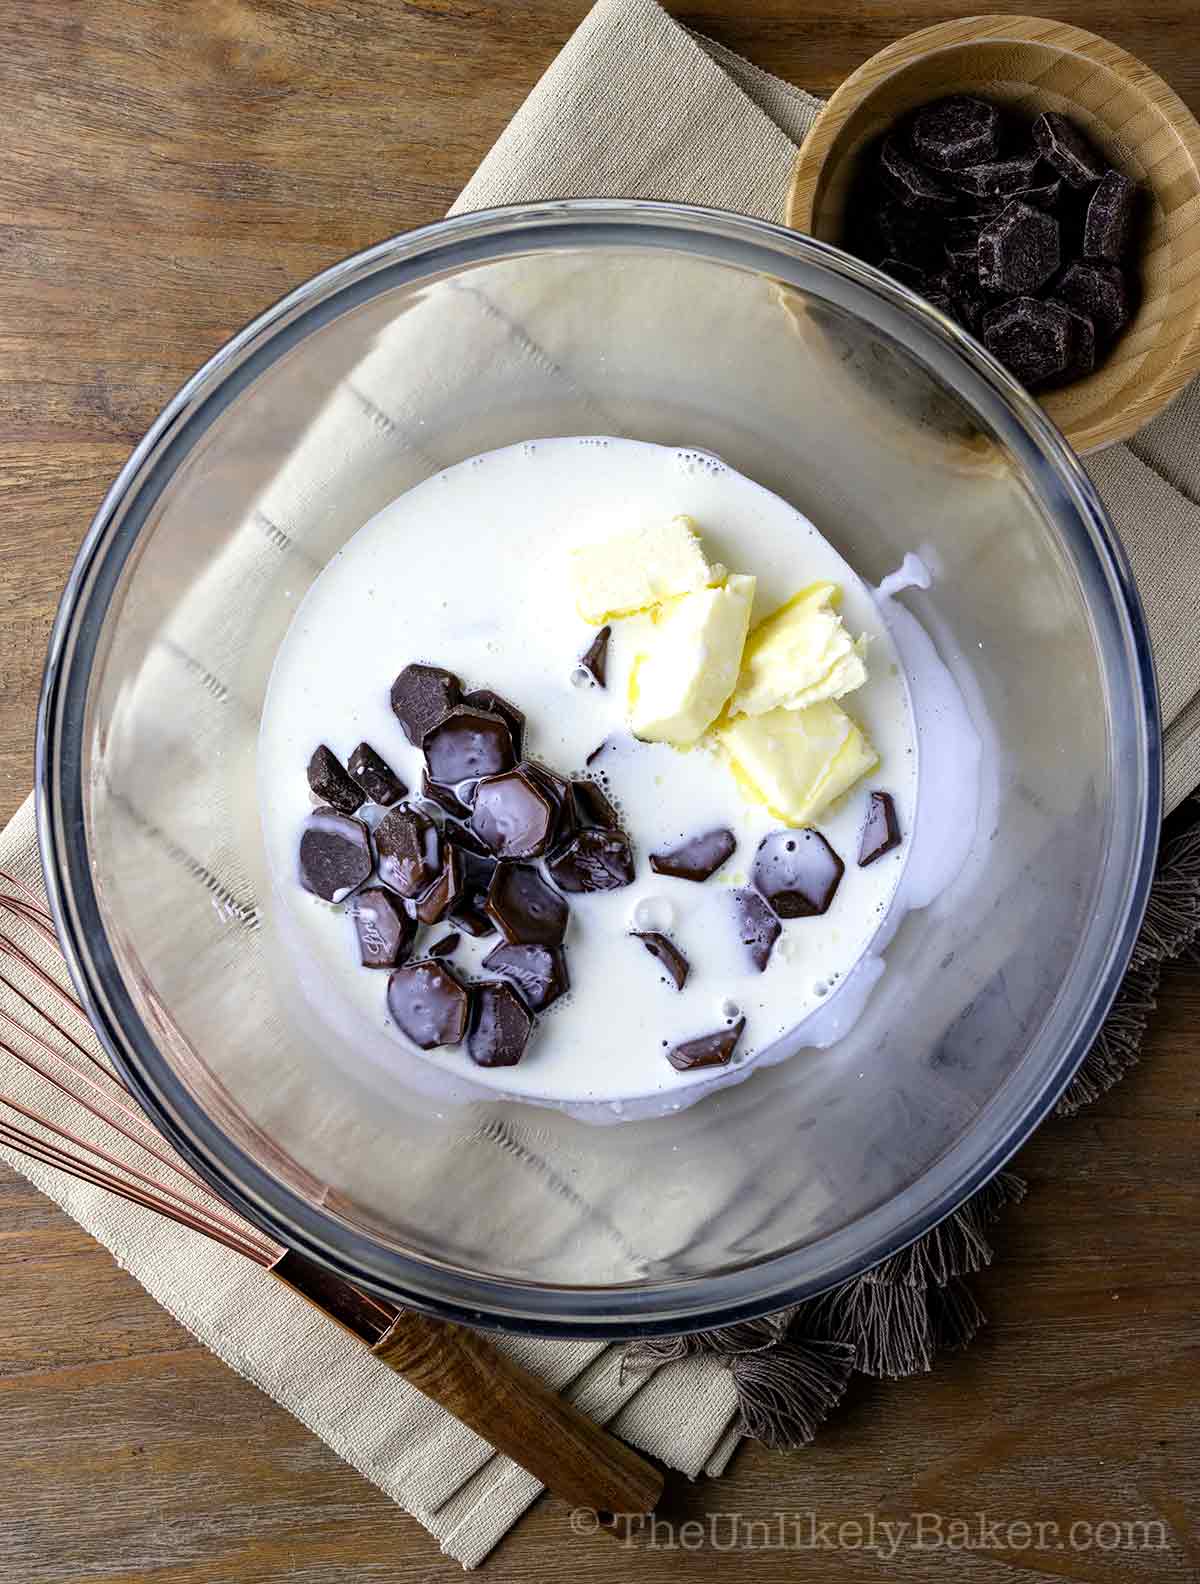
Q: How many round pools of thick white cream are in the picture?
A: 1